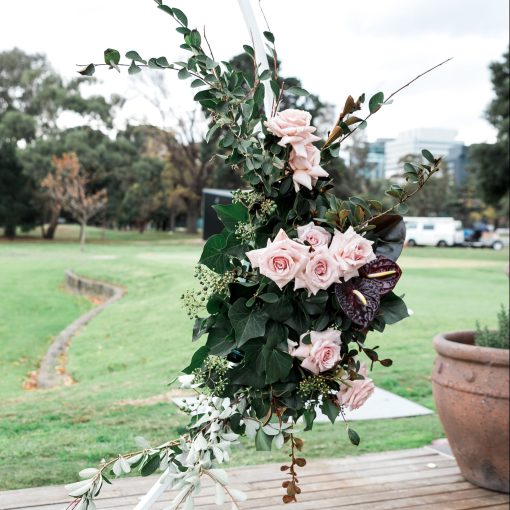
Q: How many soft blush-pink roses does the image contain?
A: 8